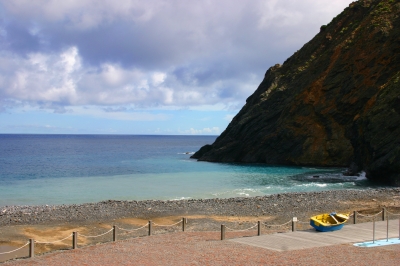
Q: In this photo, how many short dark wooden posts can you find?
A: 10